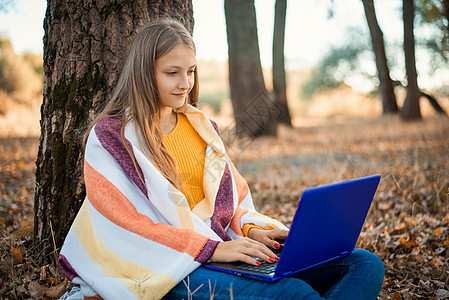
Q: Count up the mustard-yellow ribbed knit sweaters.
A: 1